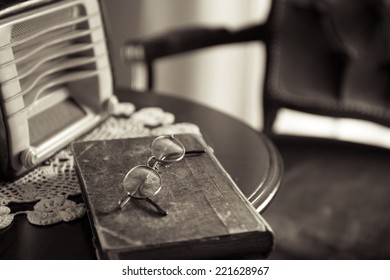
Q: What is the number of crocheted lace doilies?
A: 1